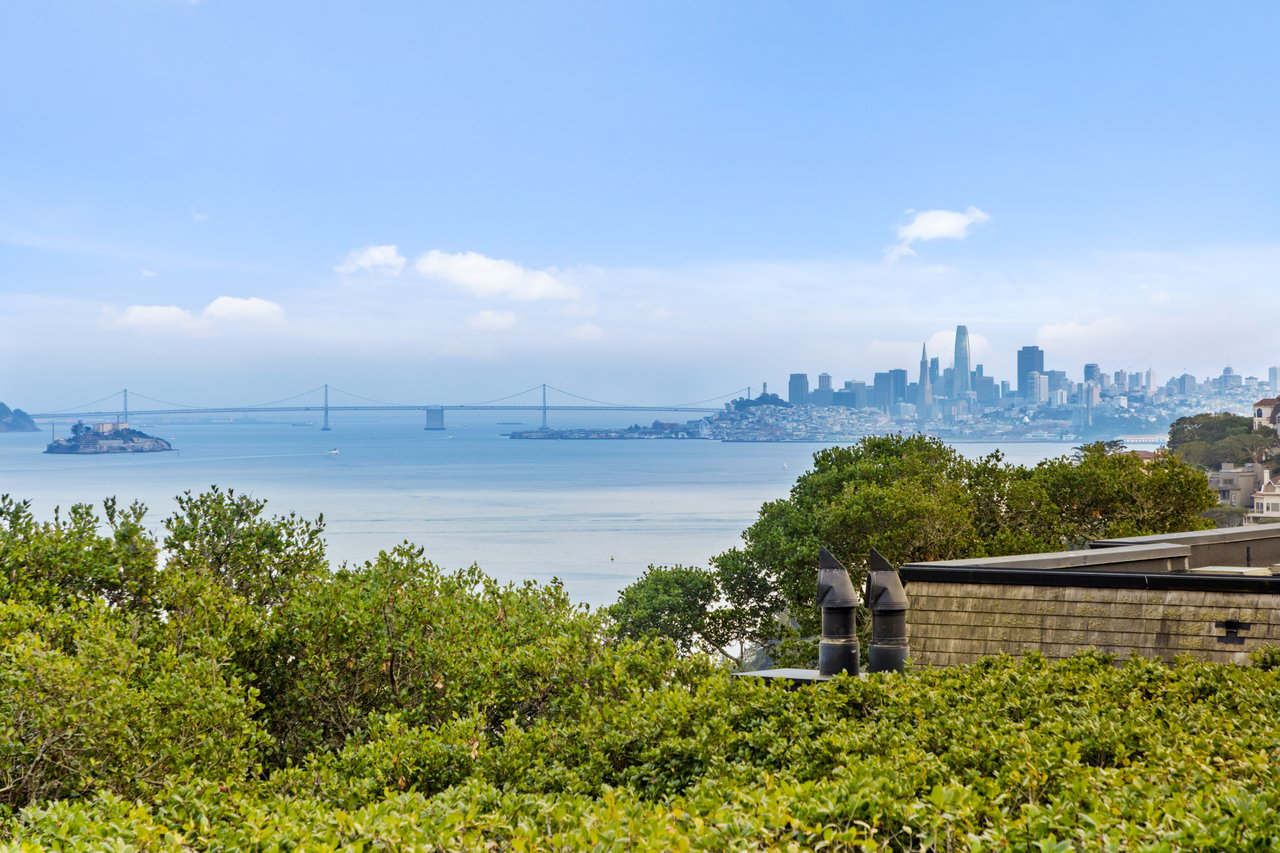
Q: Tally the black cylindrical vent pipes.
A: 2